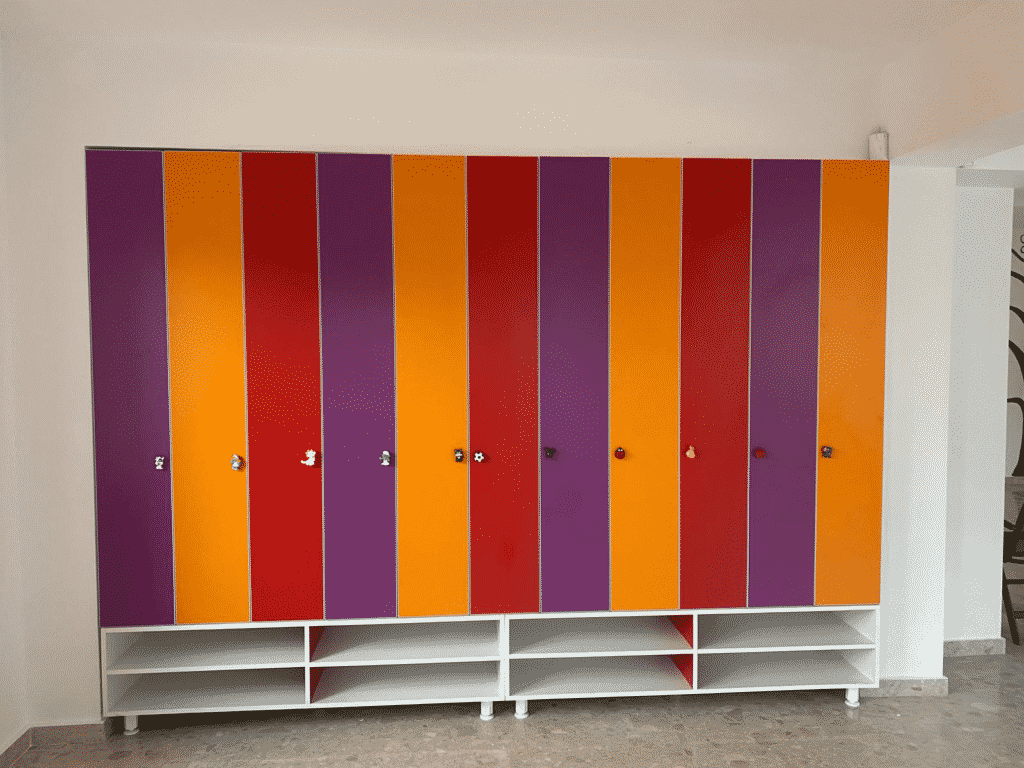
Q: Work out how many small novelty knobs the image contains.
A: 11